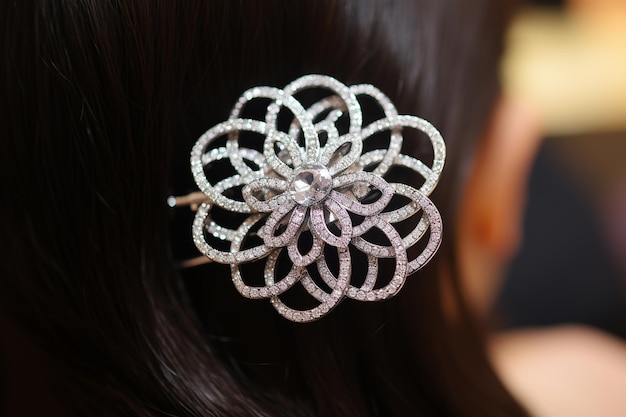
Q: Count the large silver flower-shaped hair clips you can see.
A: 1